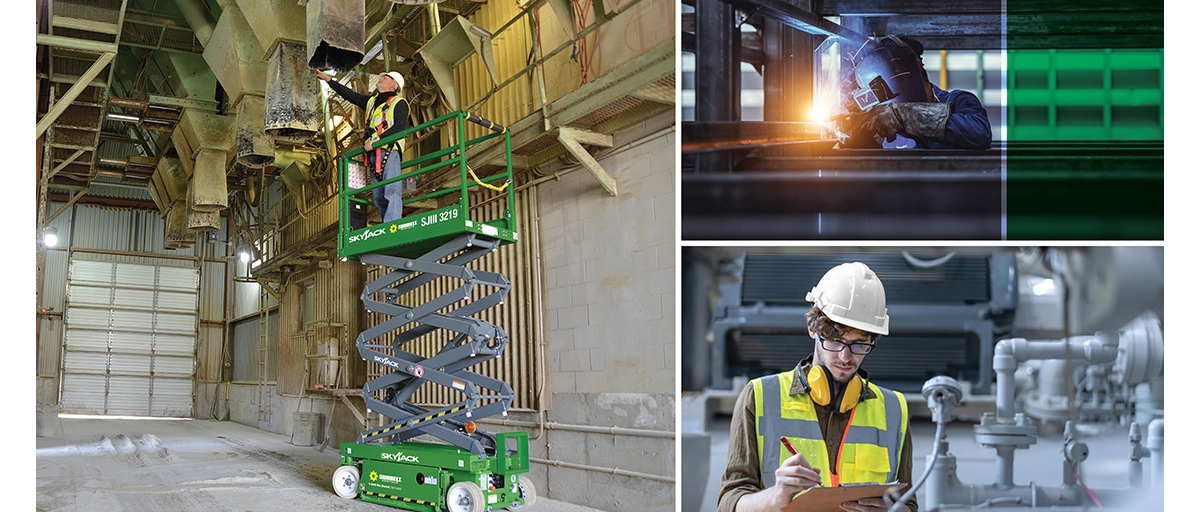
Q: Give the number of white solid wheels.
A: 3